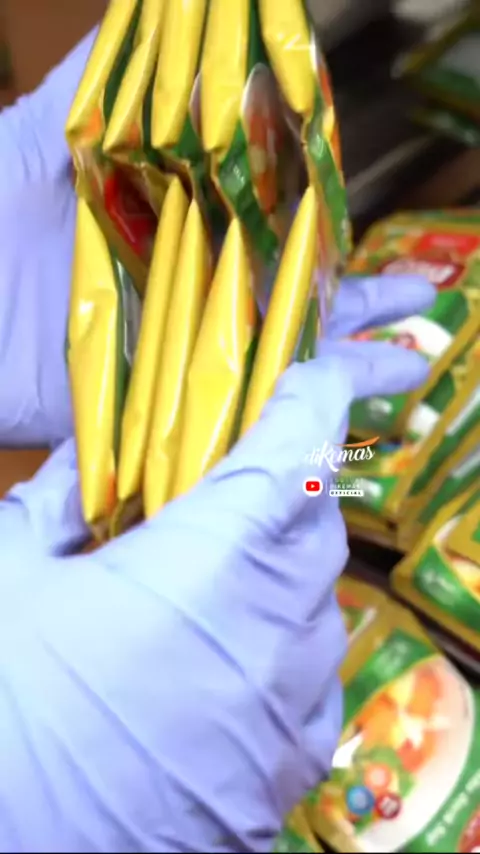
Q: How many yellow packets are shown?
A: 10